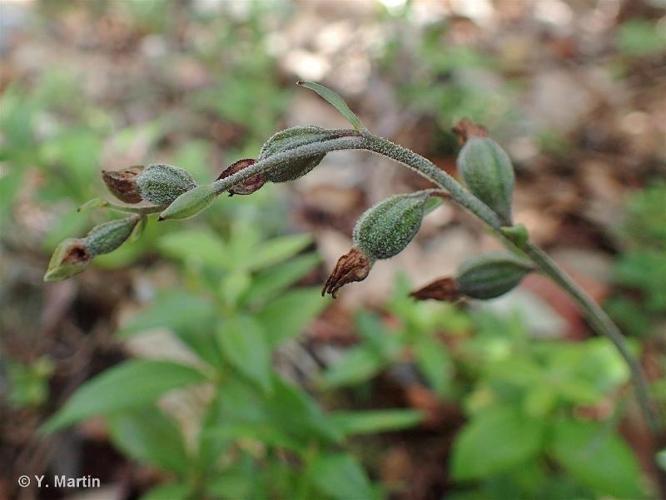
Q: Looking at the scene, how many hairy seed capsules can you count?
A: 6